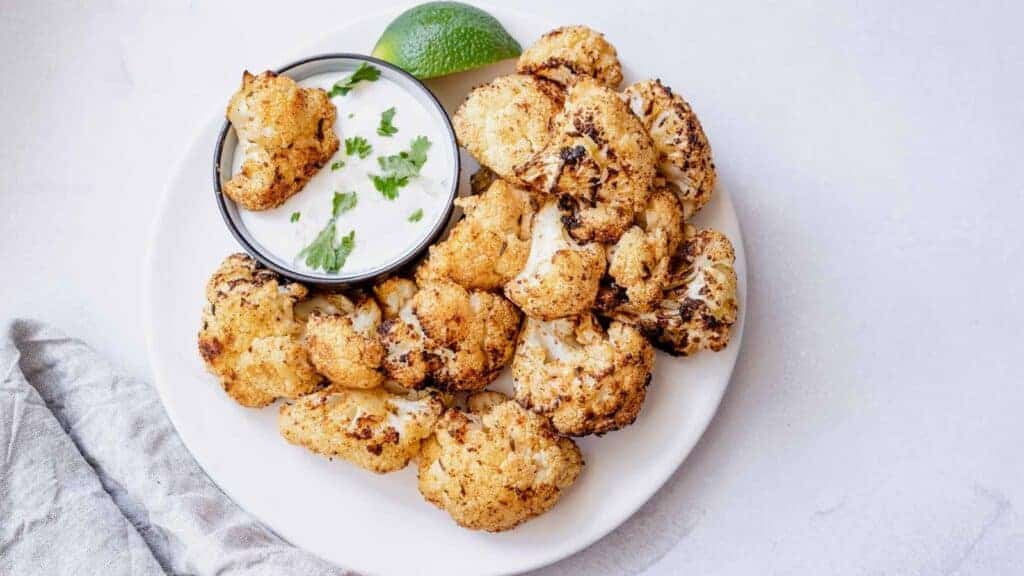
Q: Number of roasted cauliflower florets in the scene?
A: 15